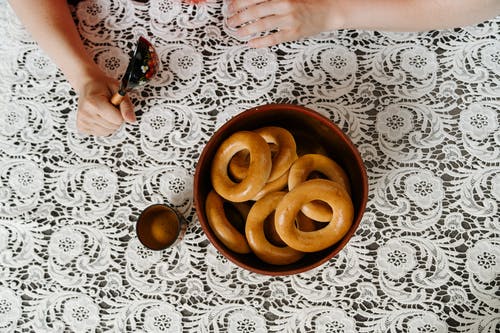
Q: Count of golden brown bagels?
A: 7